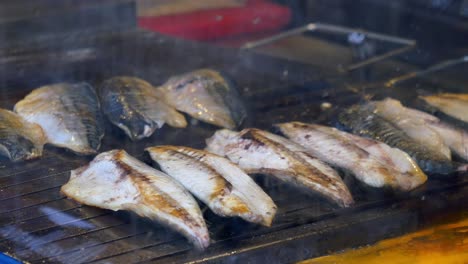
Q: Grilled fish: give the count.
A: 11